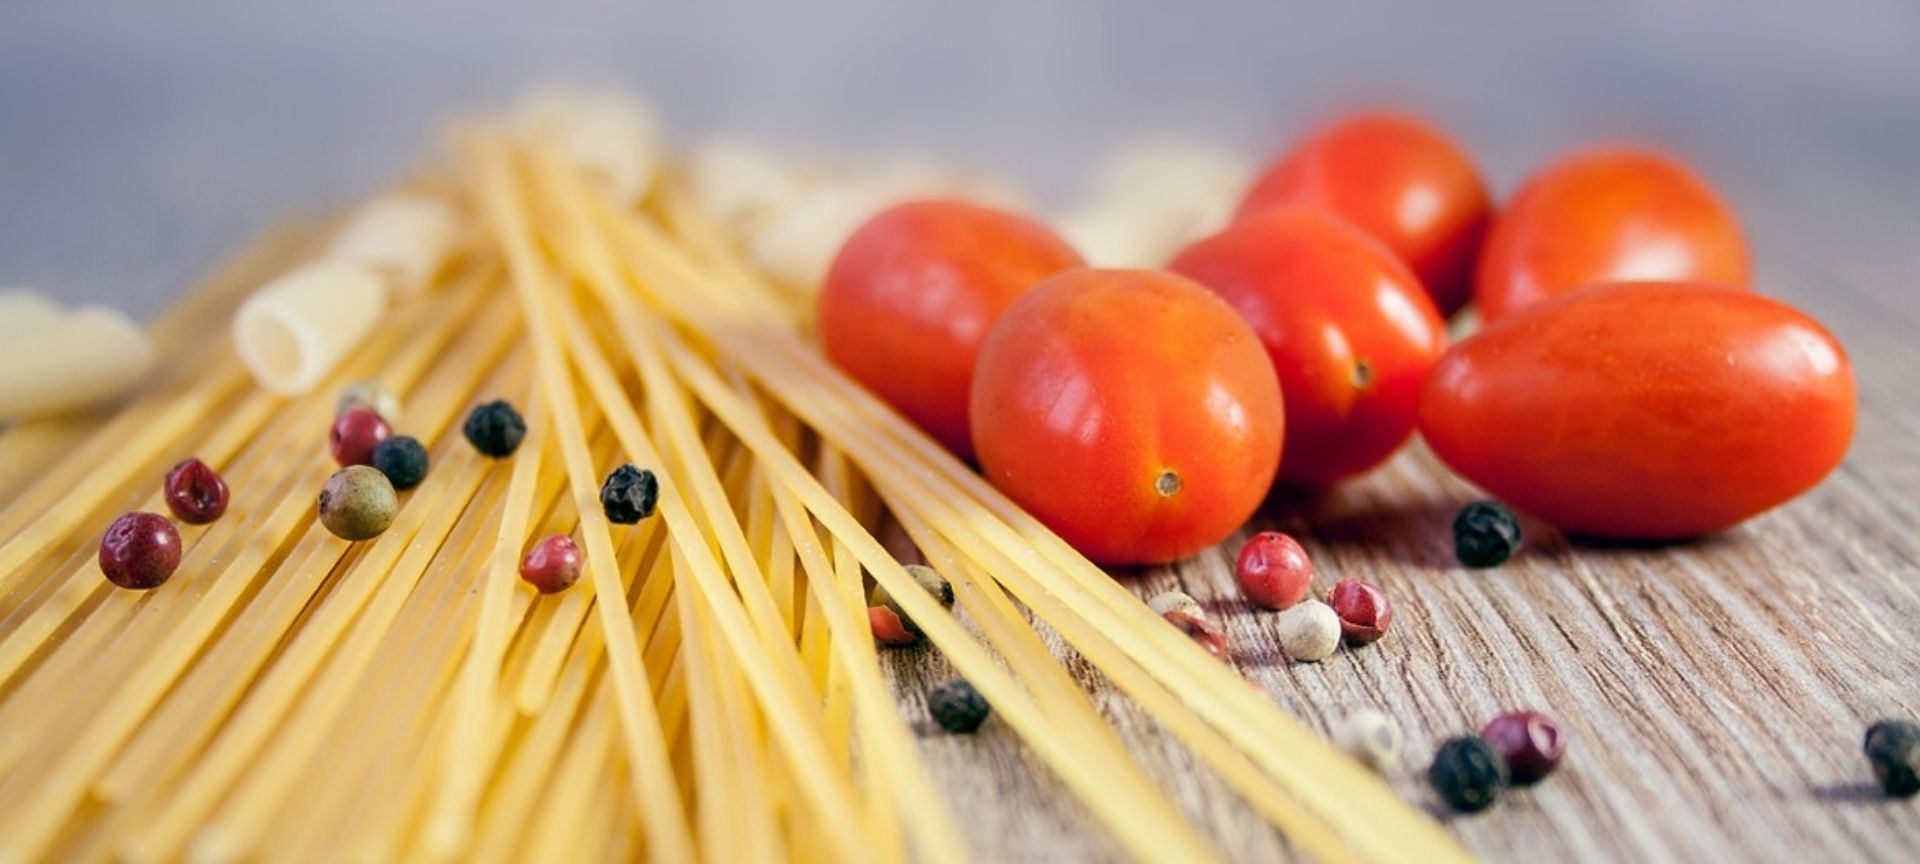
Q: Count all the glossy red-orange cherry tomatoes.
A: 6